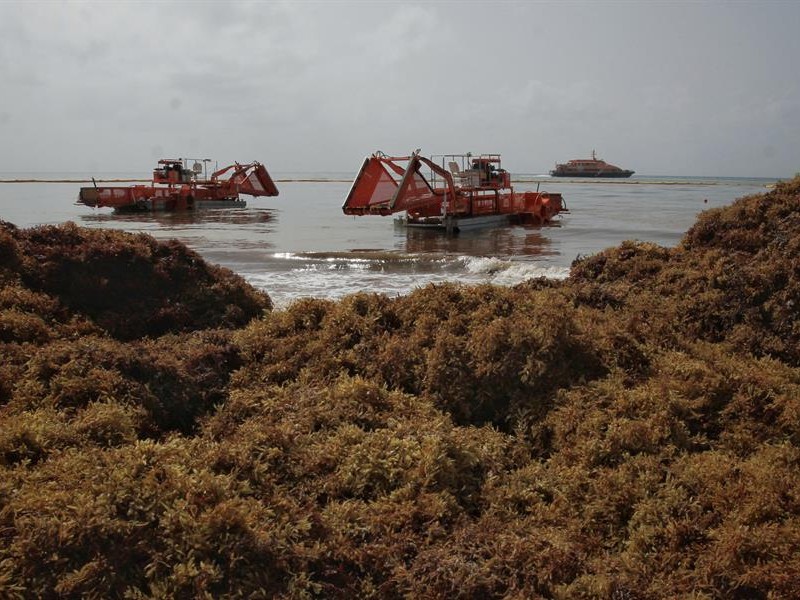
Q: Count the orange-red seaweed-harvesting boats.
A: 2